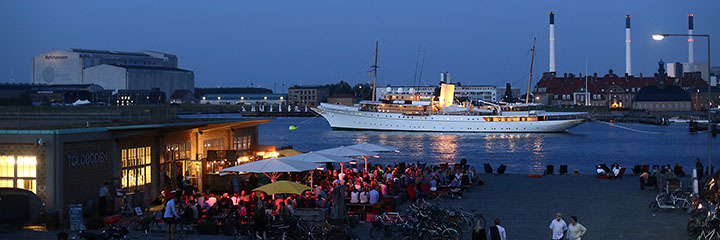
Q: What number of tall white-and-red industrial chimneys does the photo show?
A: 3